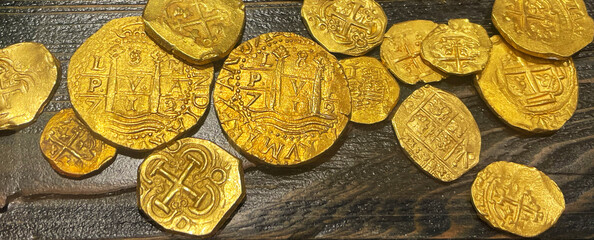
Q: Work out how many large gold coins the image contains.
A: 2